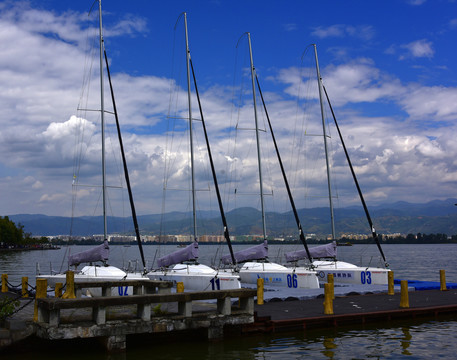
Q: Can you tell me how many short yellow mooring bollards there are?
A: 12